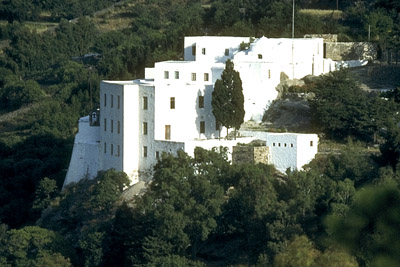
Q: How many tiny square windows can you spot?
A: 4